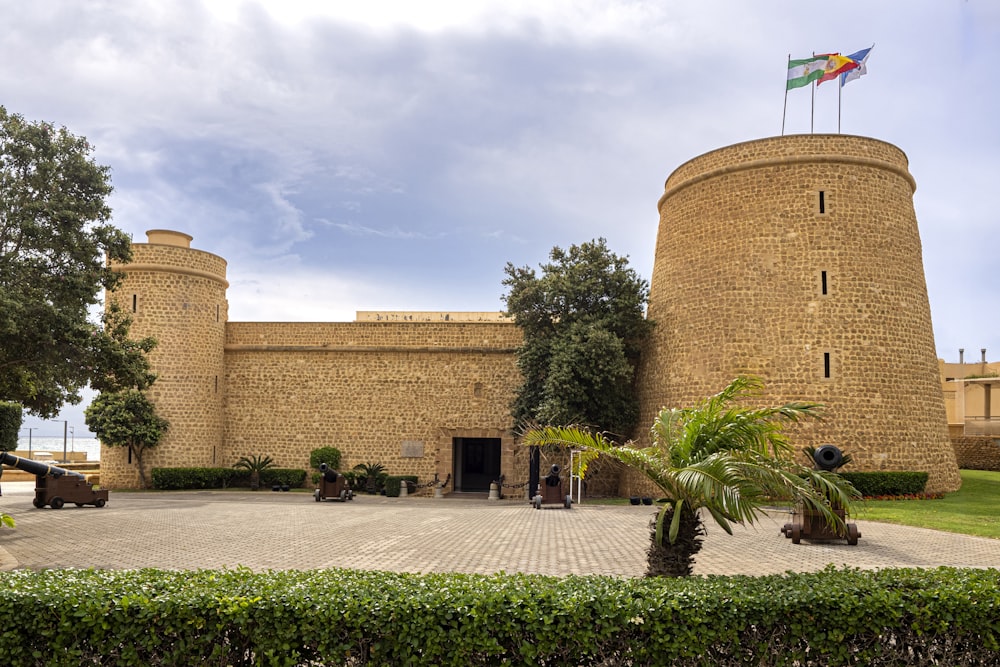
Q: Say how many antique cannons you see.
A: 4